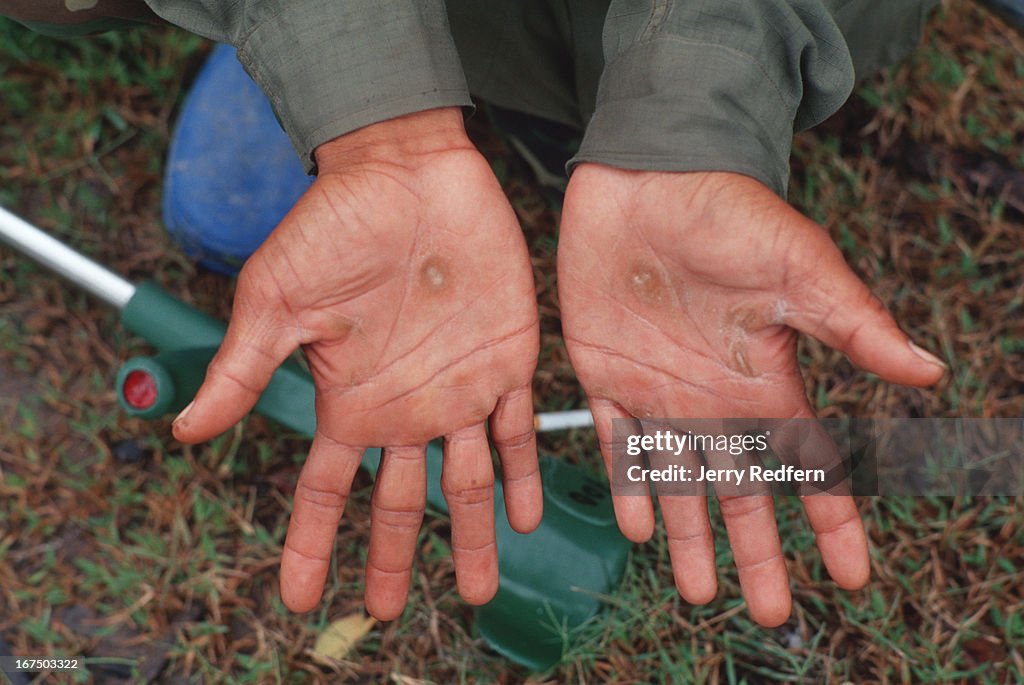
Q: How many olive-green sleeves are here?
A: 2